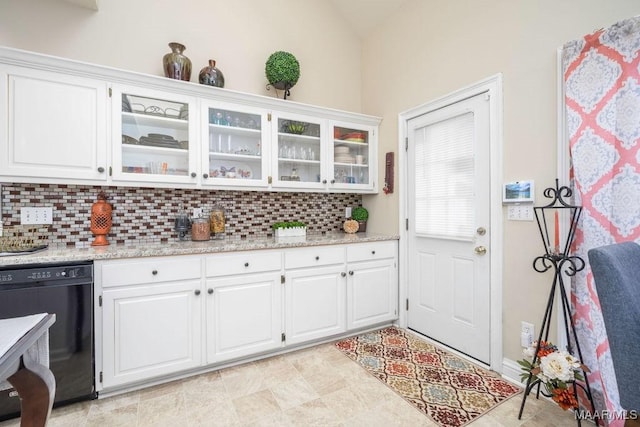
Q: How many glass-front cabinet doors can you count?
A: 4